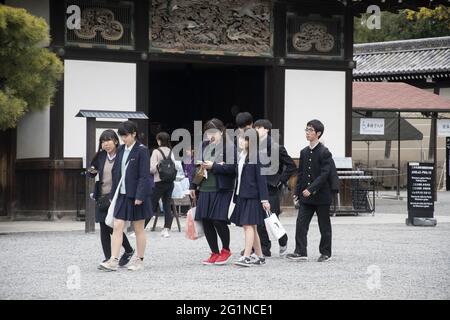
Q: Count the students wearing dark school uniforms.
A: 7